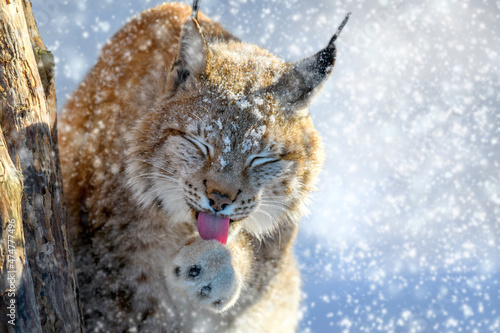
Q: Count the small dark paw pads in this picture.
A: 4